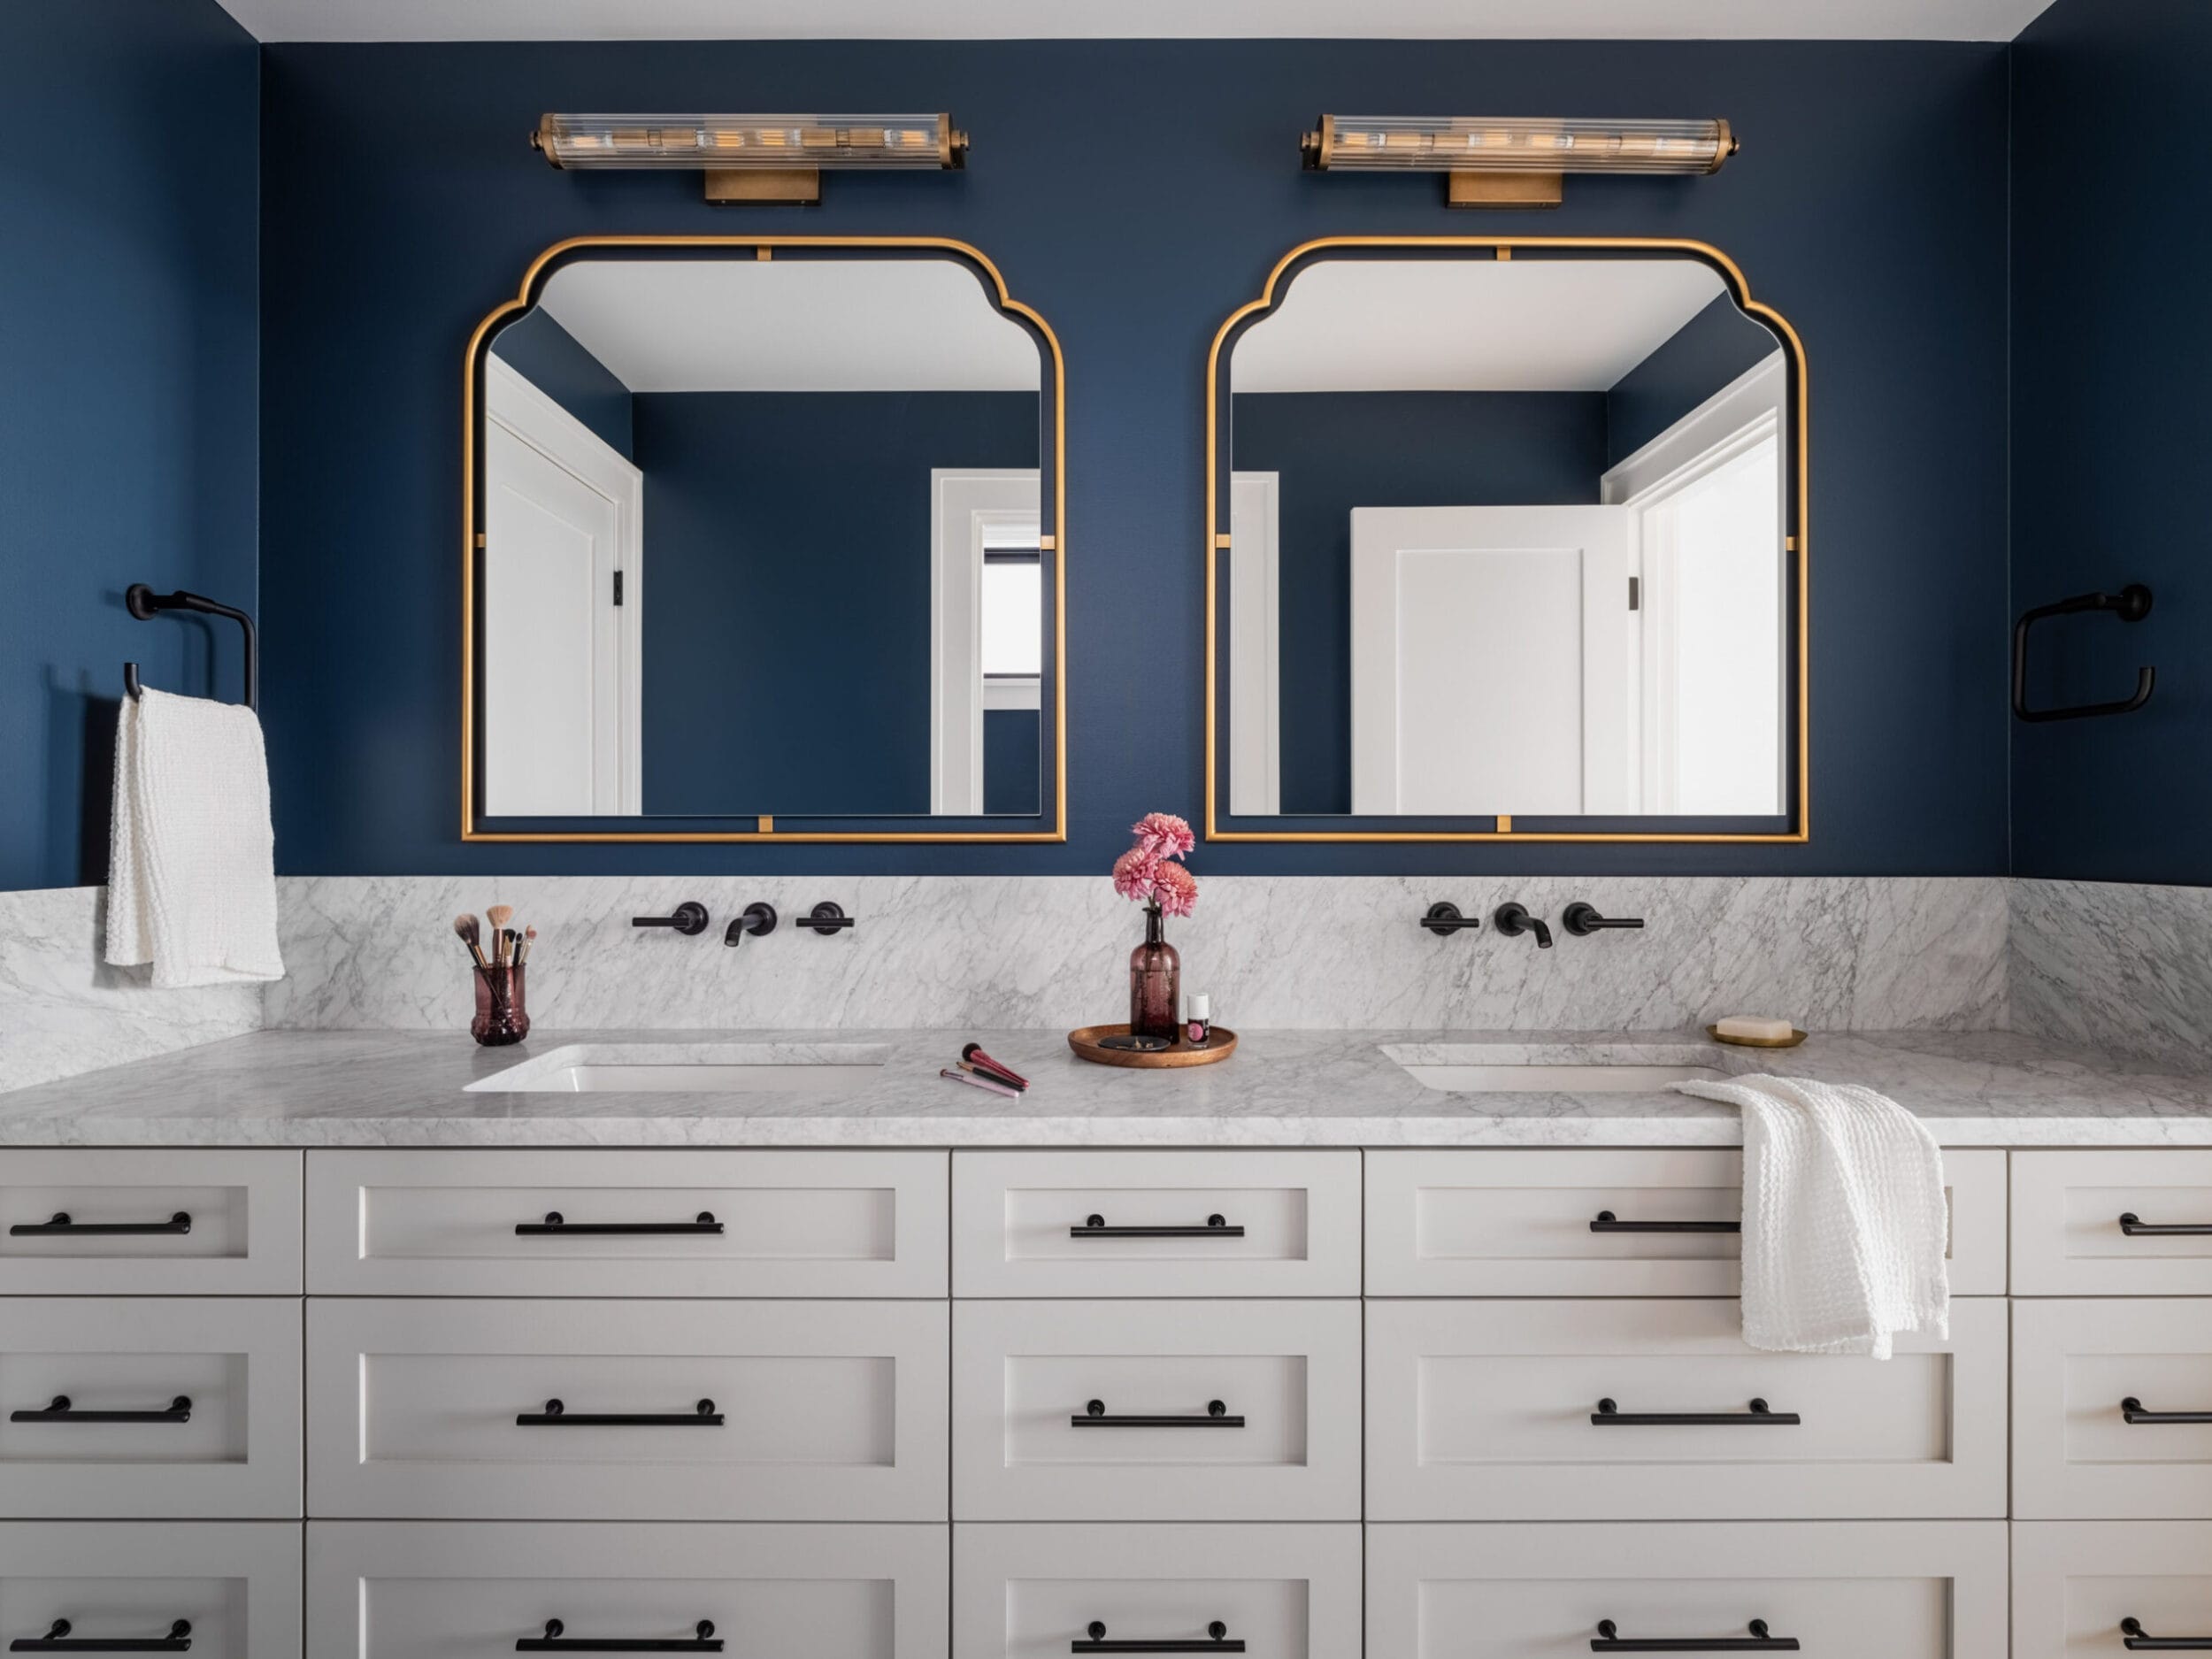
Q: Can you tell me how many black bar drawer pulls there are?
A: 15